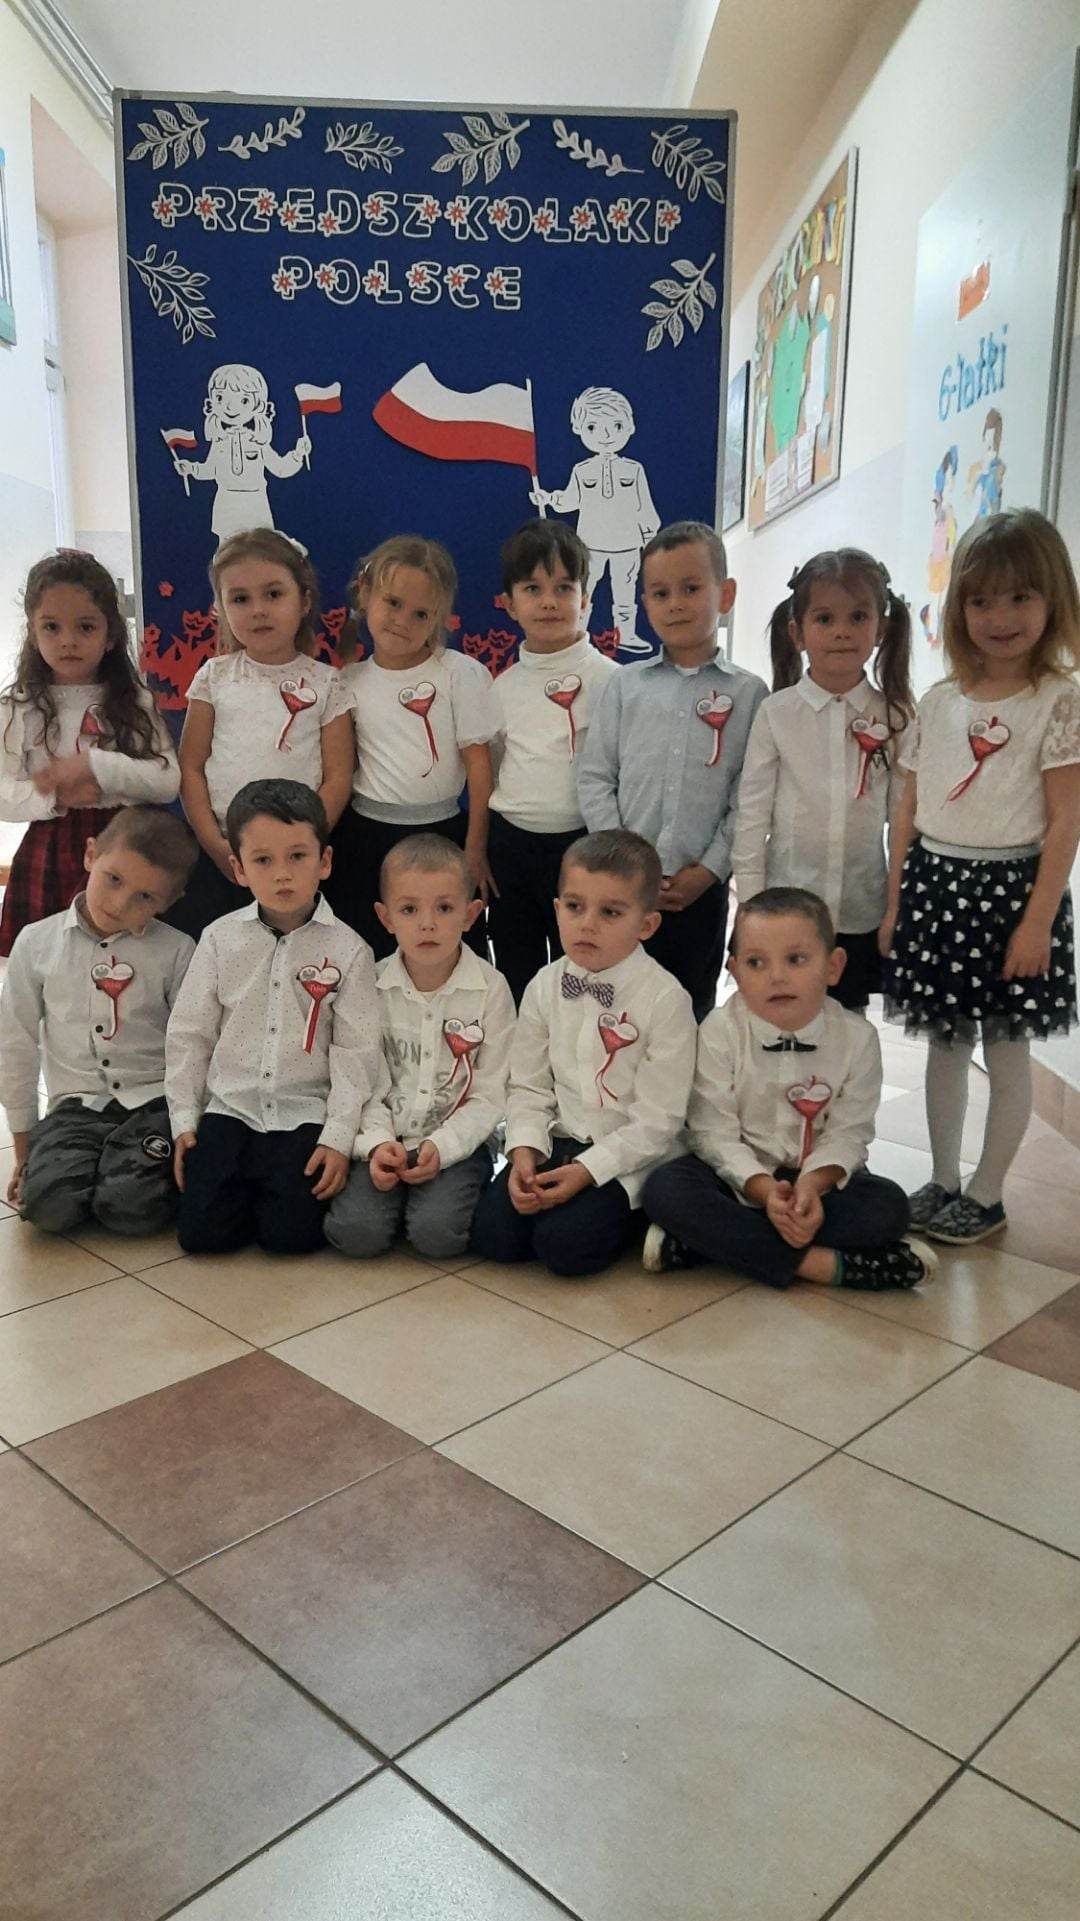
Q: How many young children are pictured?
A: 12